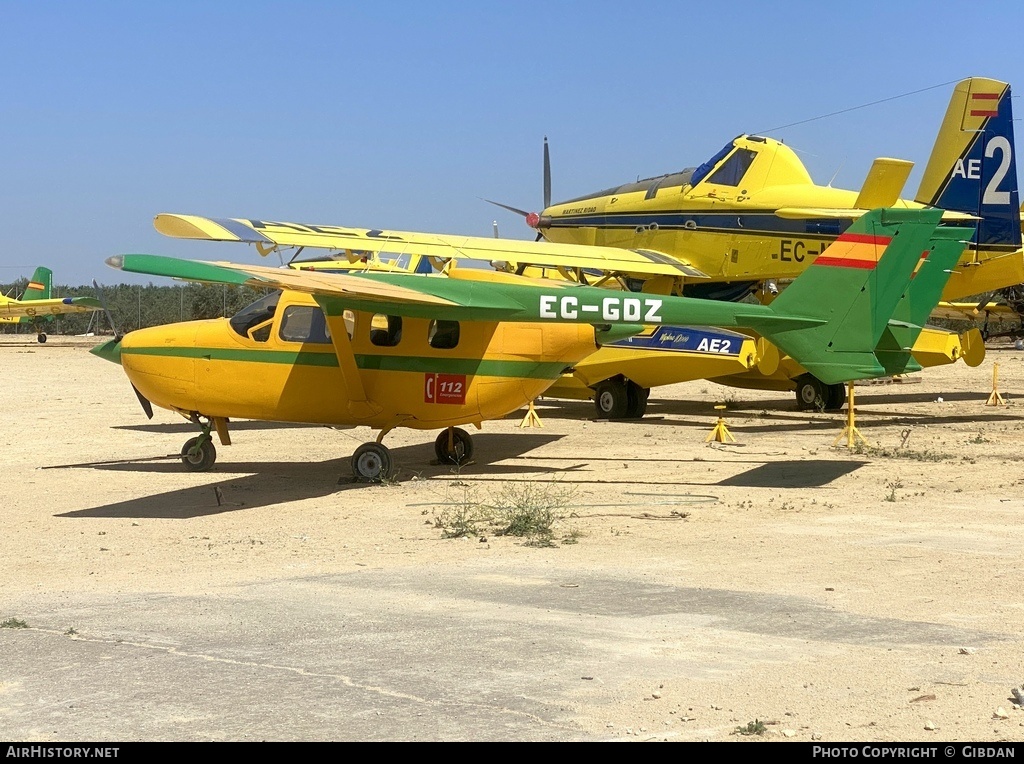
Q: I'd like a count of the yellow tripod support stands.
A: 4